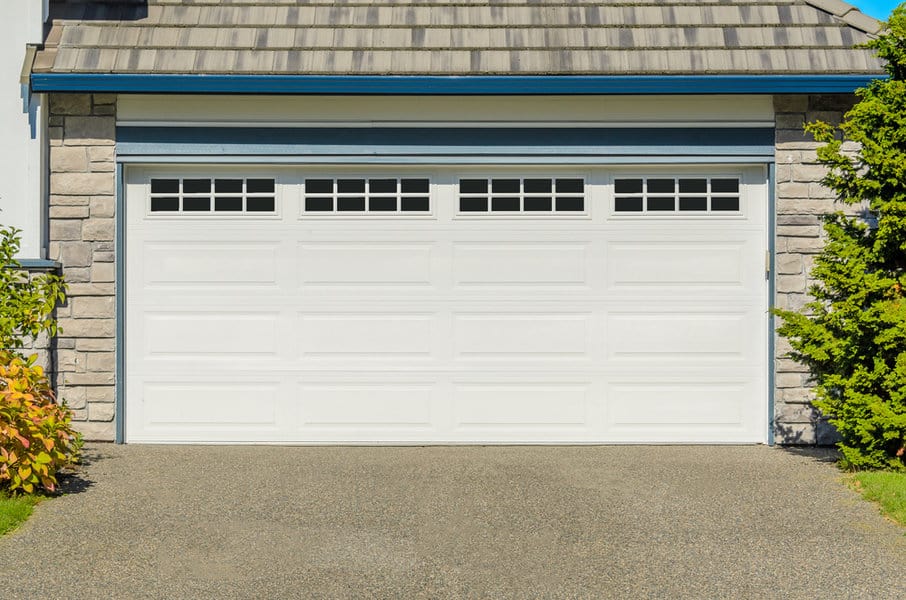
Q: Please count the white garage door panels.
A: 12